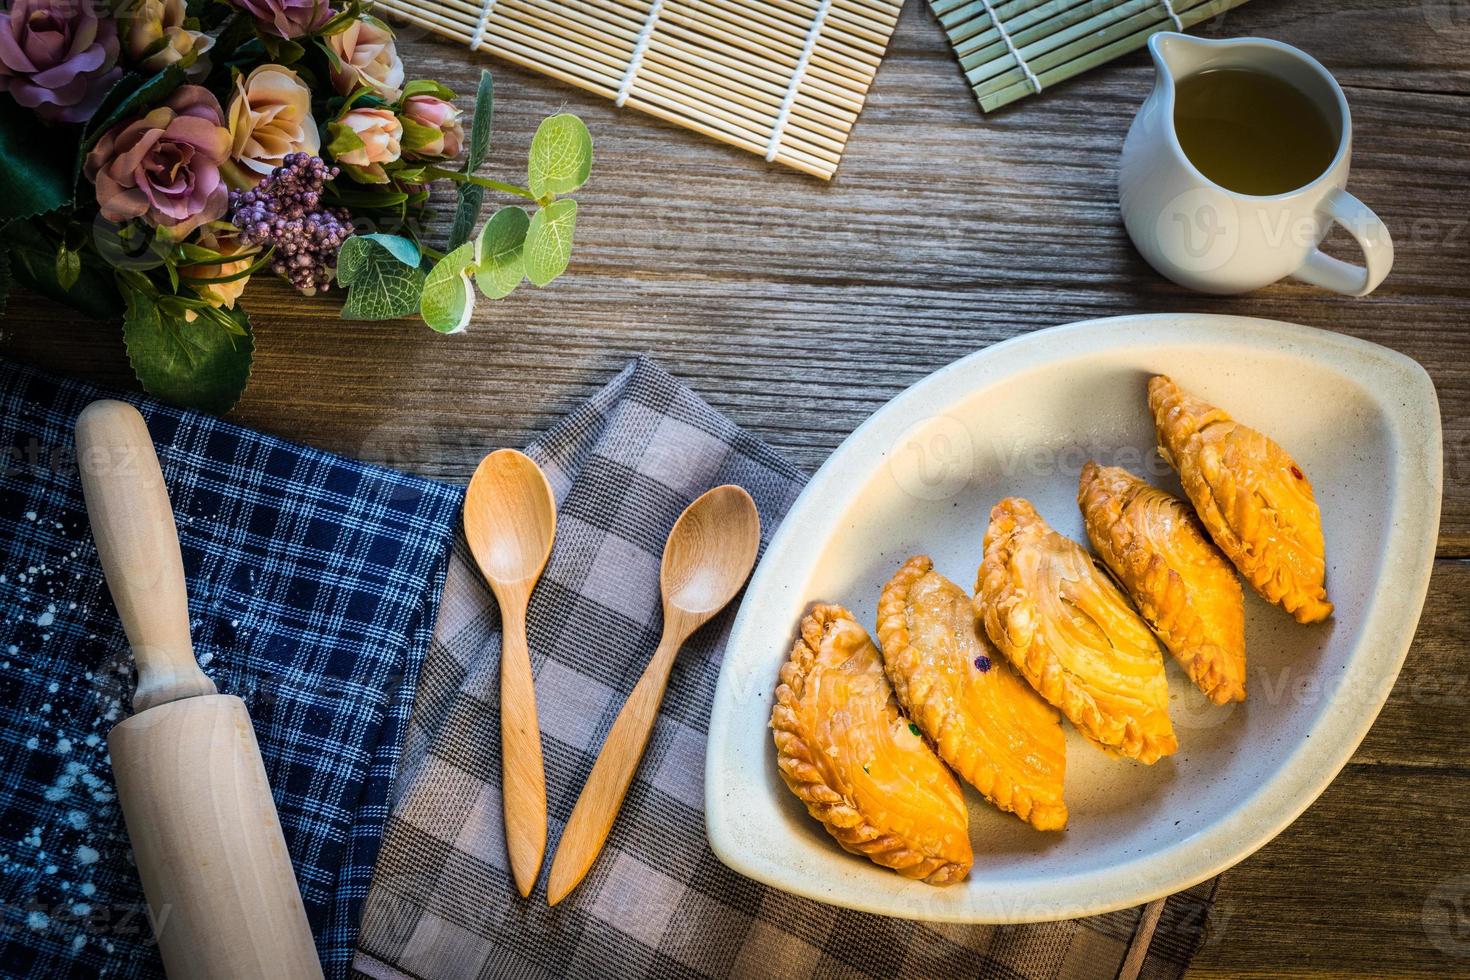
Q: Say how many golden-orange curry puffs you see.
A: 5